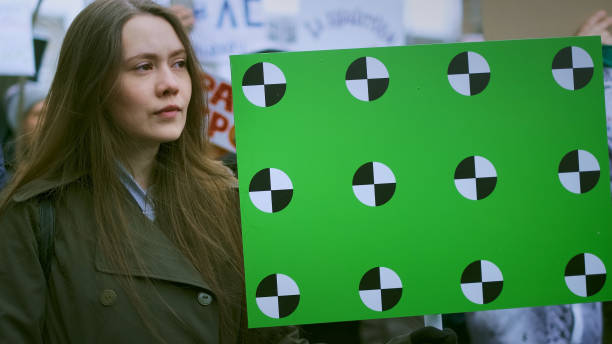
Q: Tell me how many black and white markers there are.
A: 12